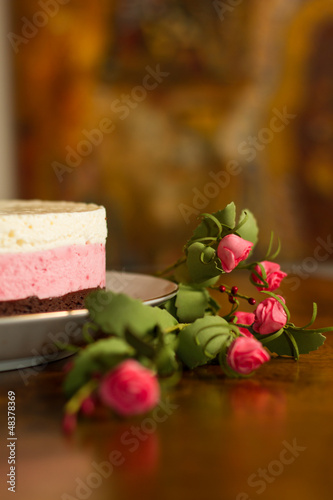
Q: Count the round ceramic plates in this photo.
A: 1